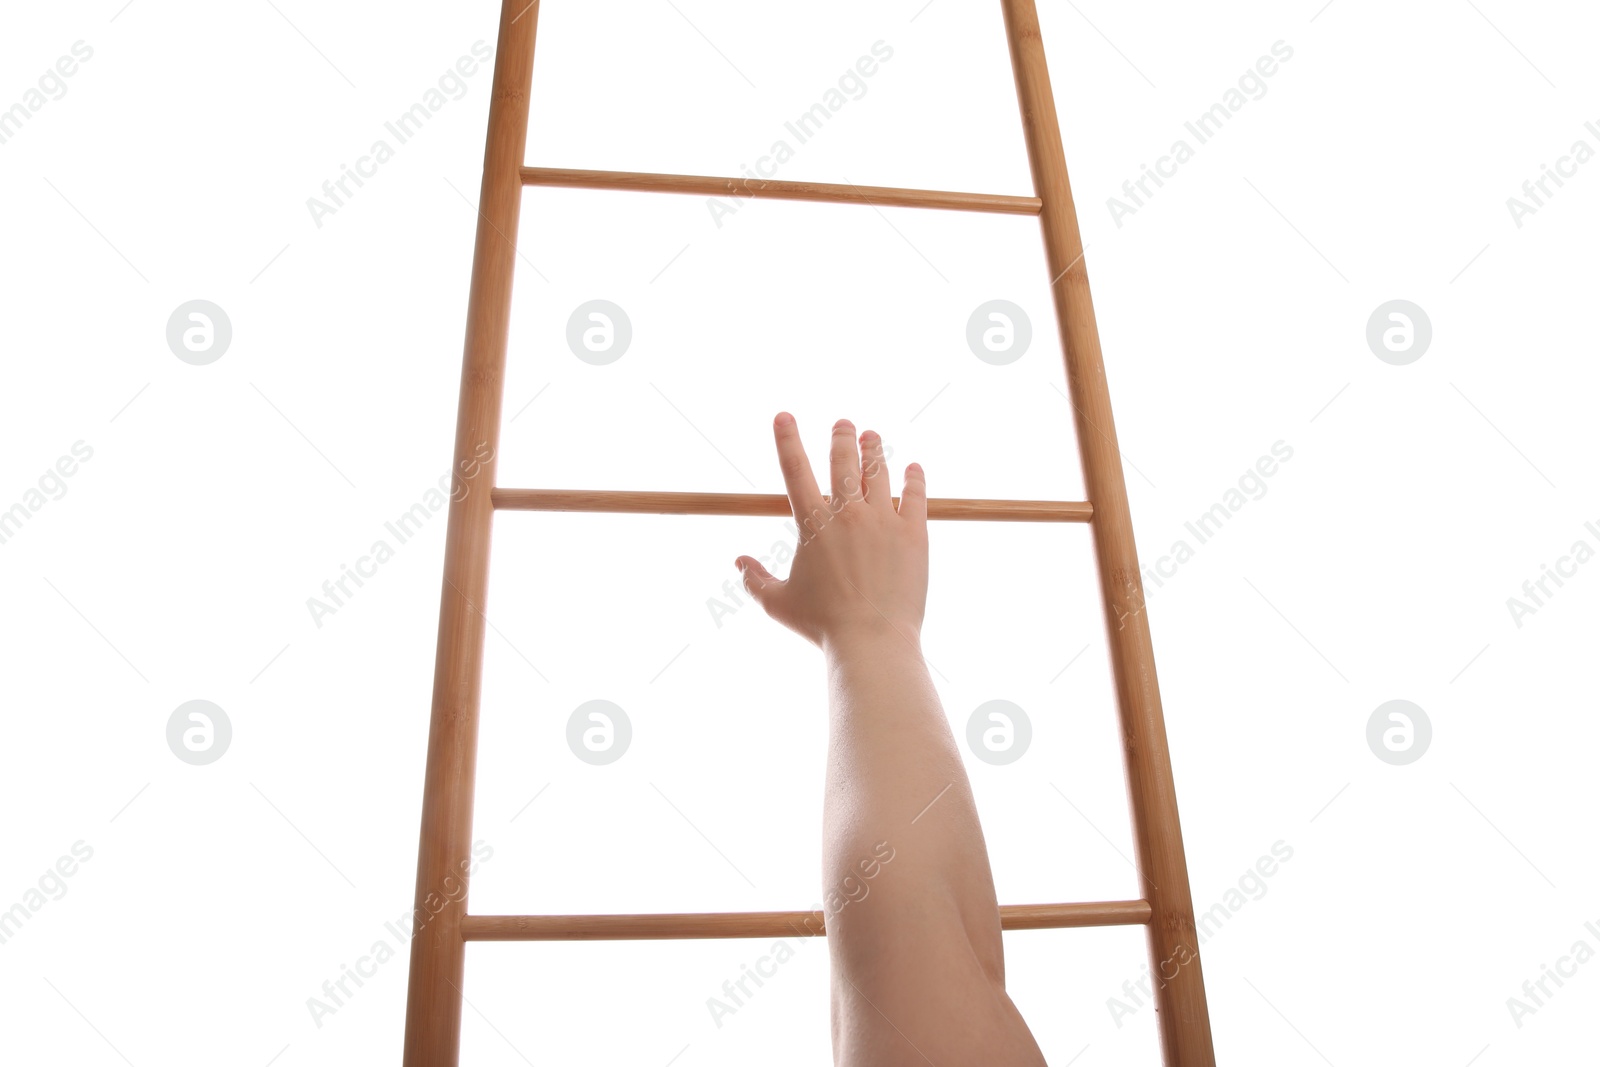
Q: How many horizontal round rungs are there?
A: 3